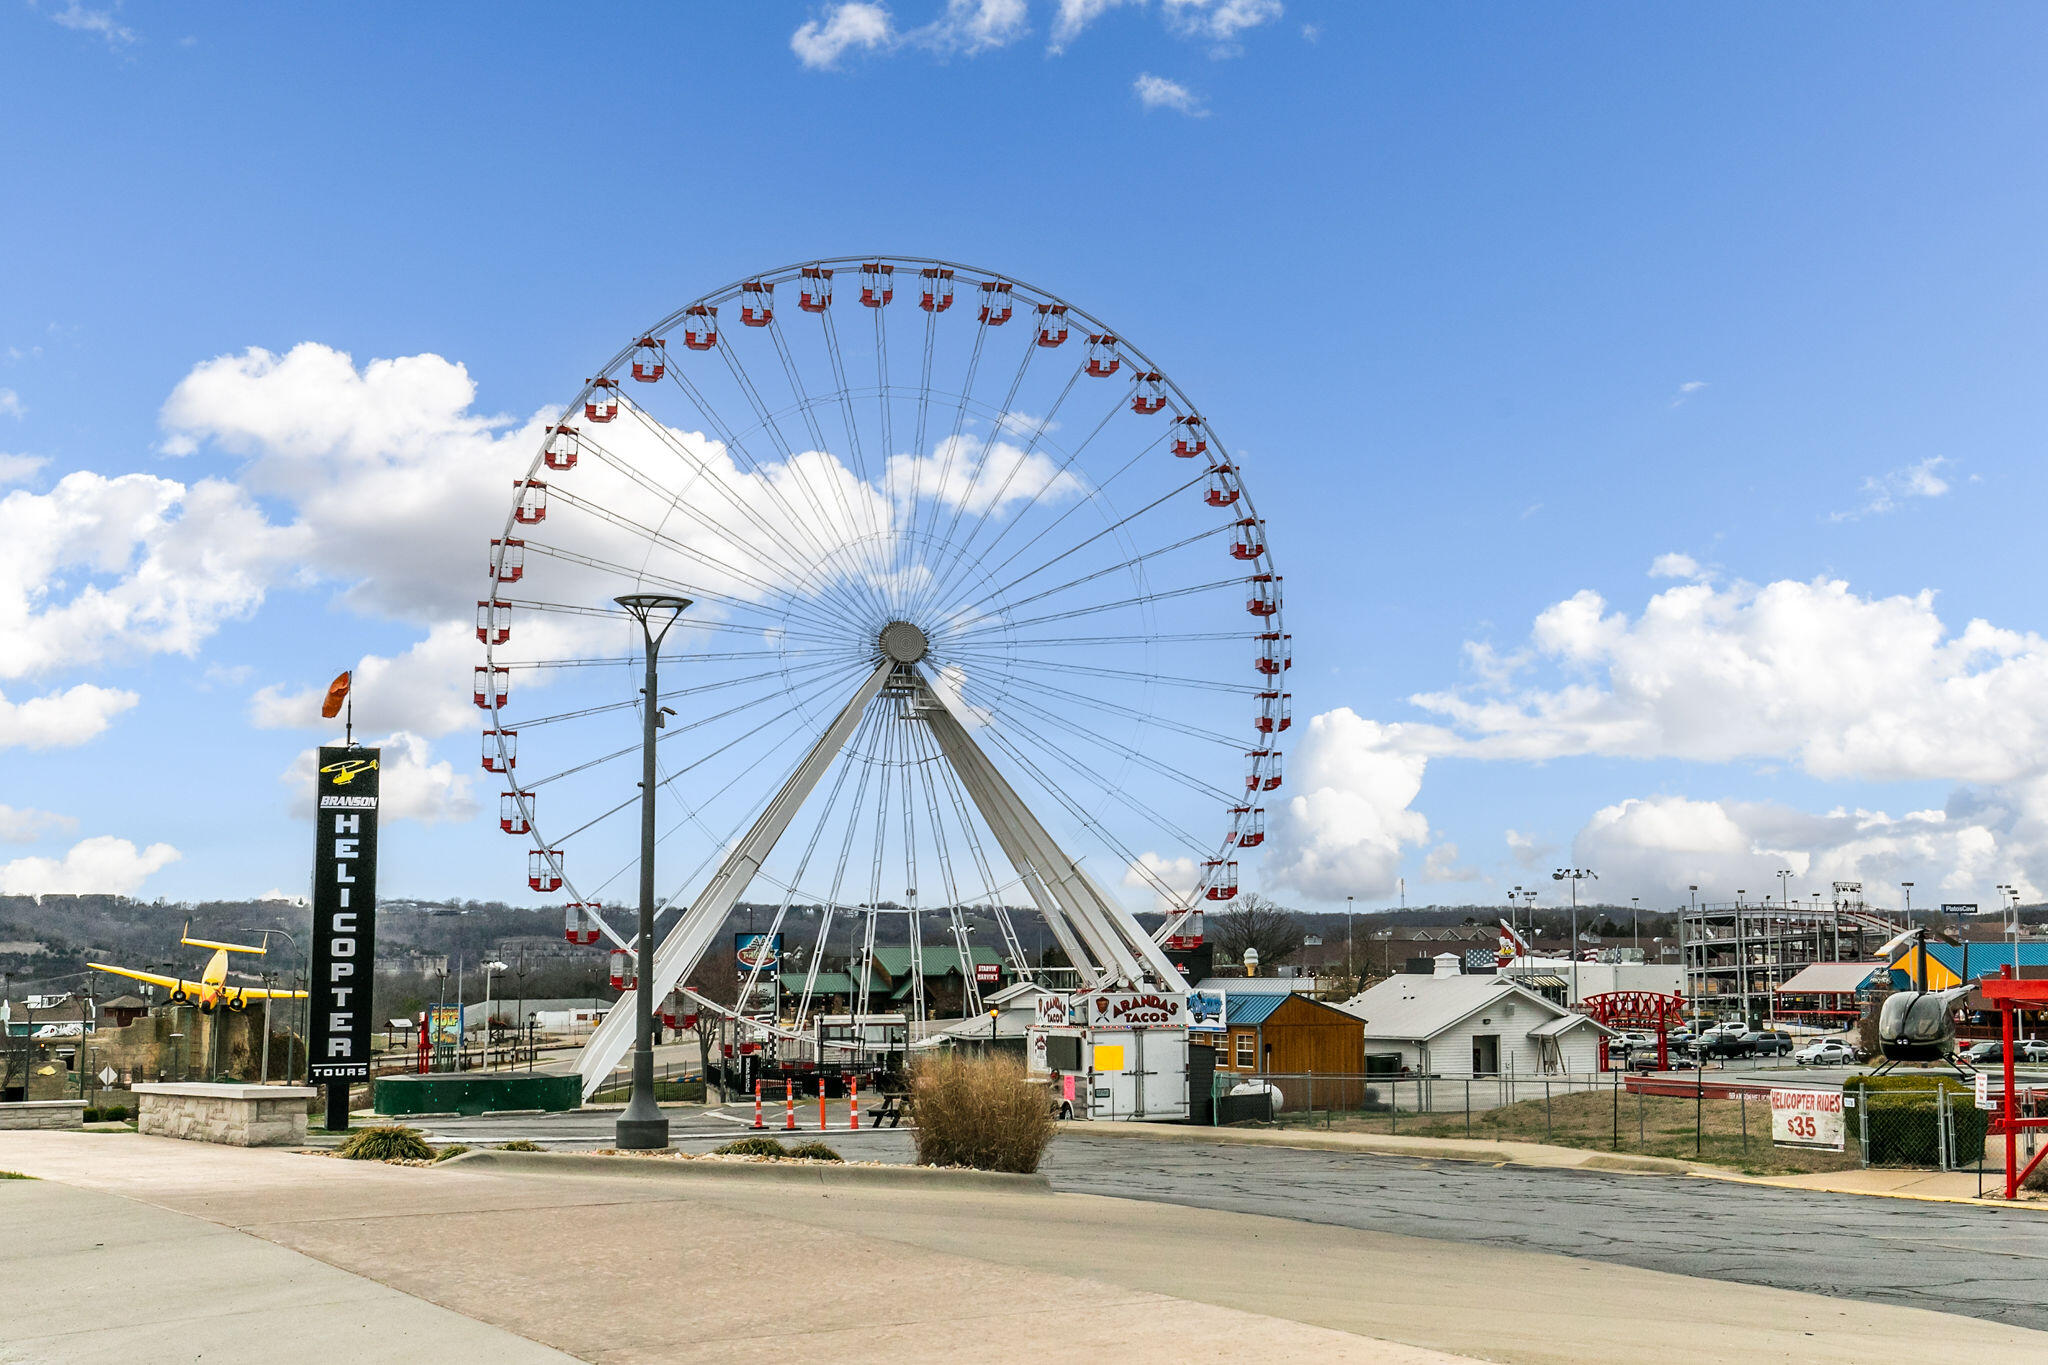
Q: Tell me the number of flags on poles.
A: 1